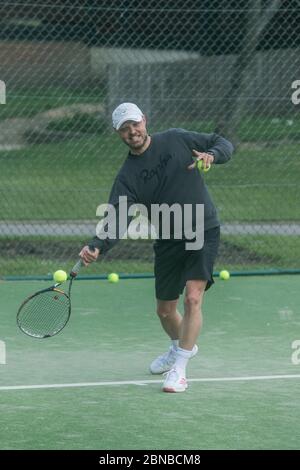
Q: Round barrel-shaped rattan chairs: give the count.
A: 0